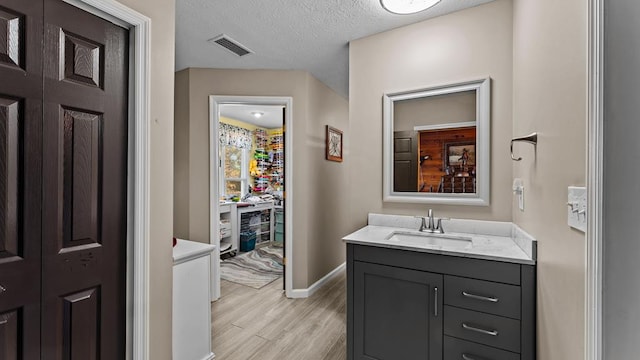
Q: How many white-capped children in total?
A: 0